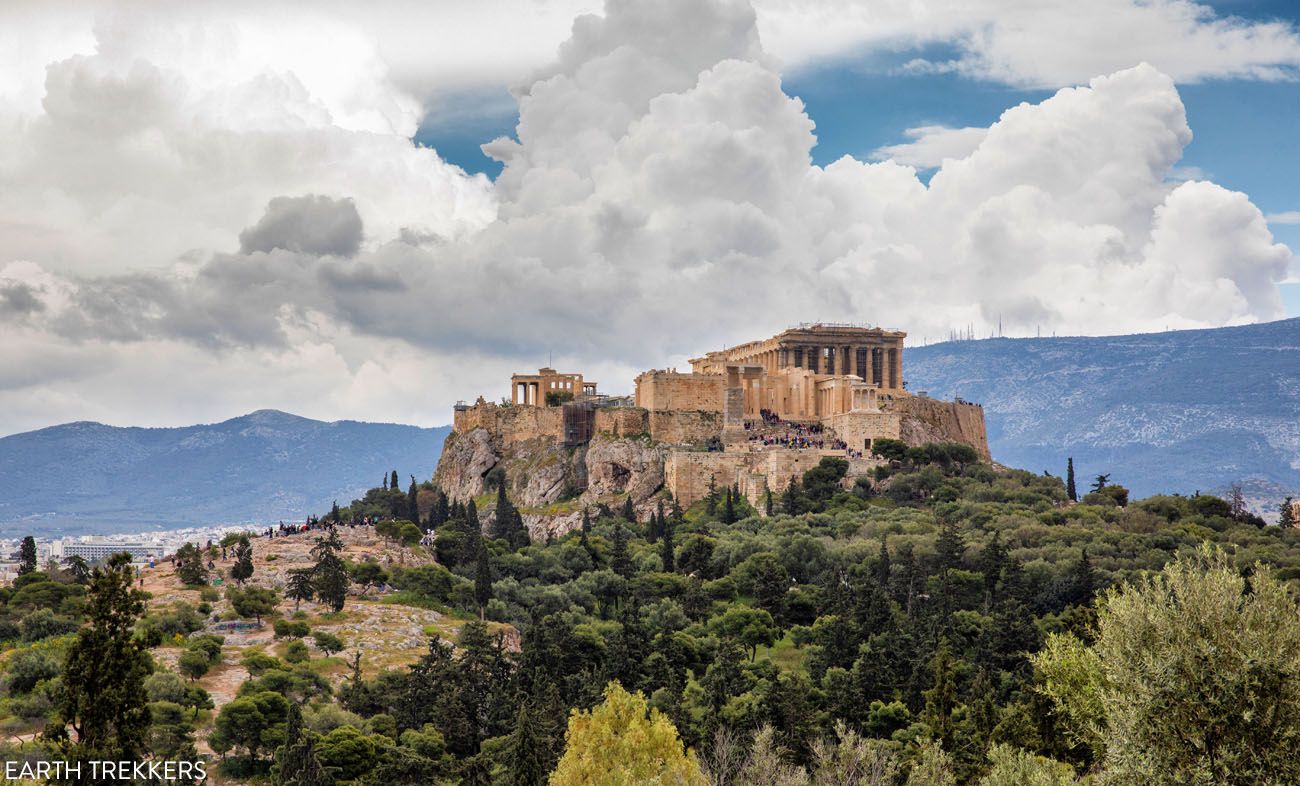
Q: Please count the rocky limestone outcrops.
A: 2